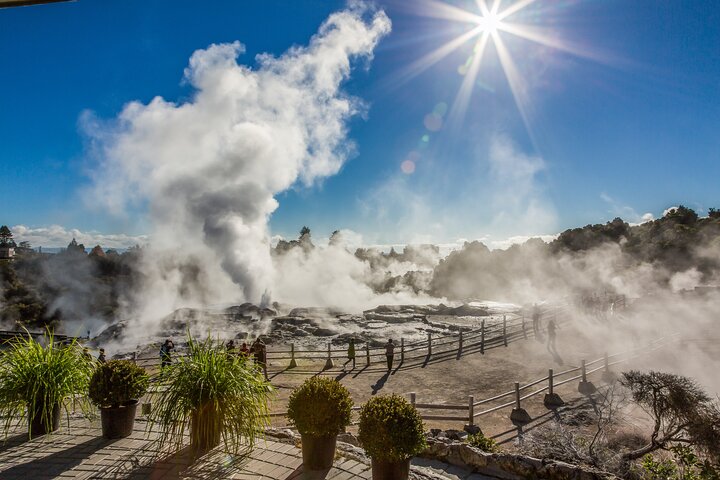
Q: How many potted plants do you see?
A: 5